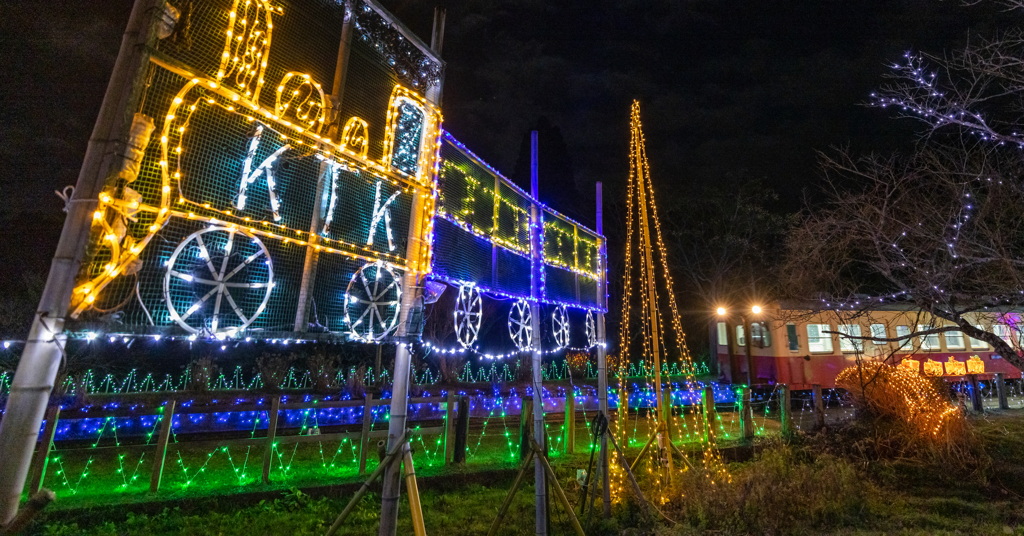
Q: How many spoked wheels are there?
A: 6